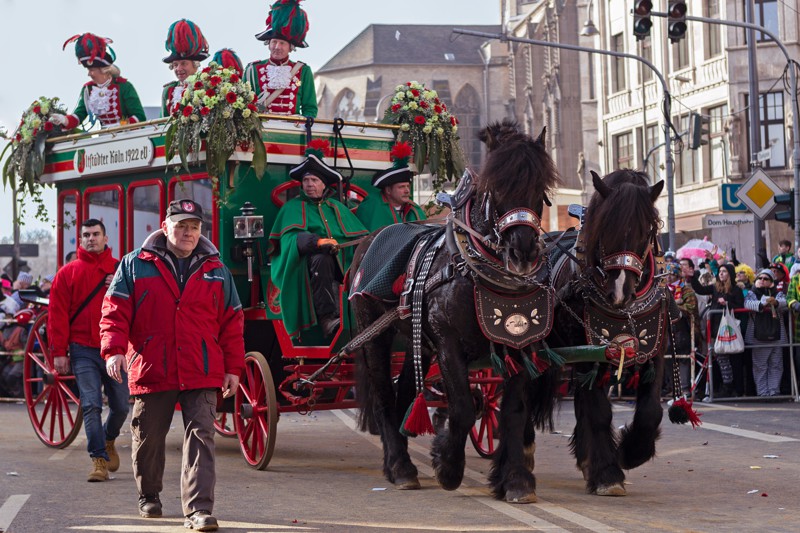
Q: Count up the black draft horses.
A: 2